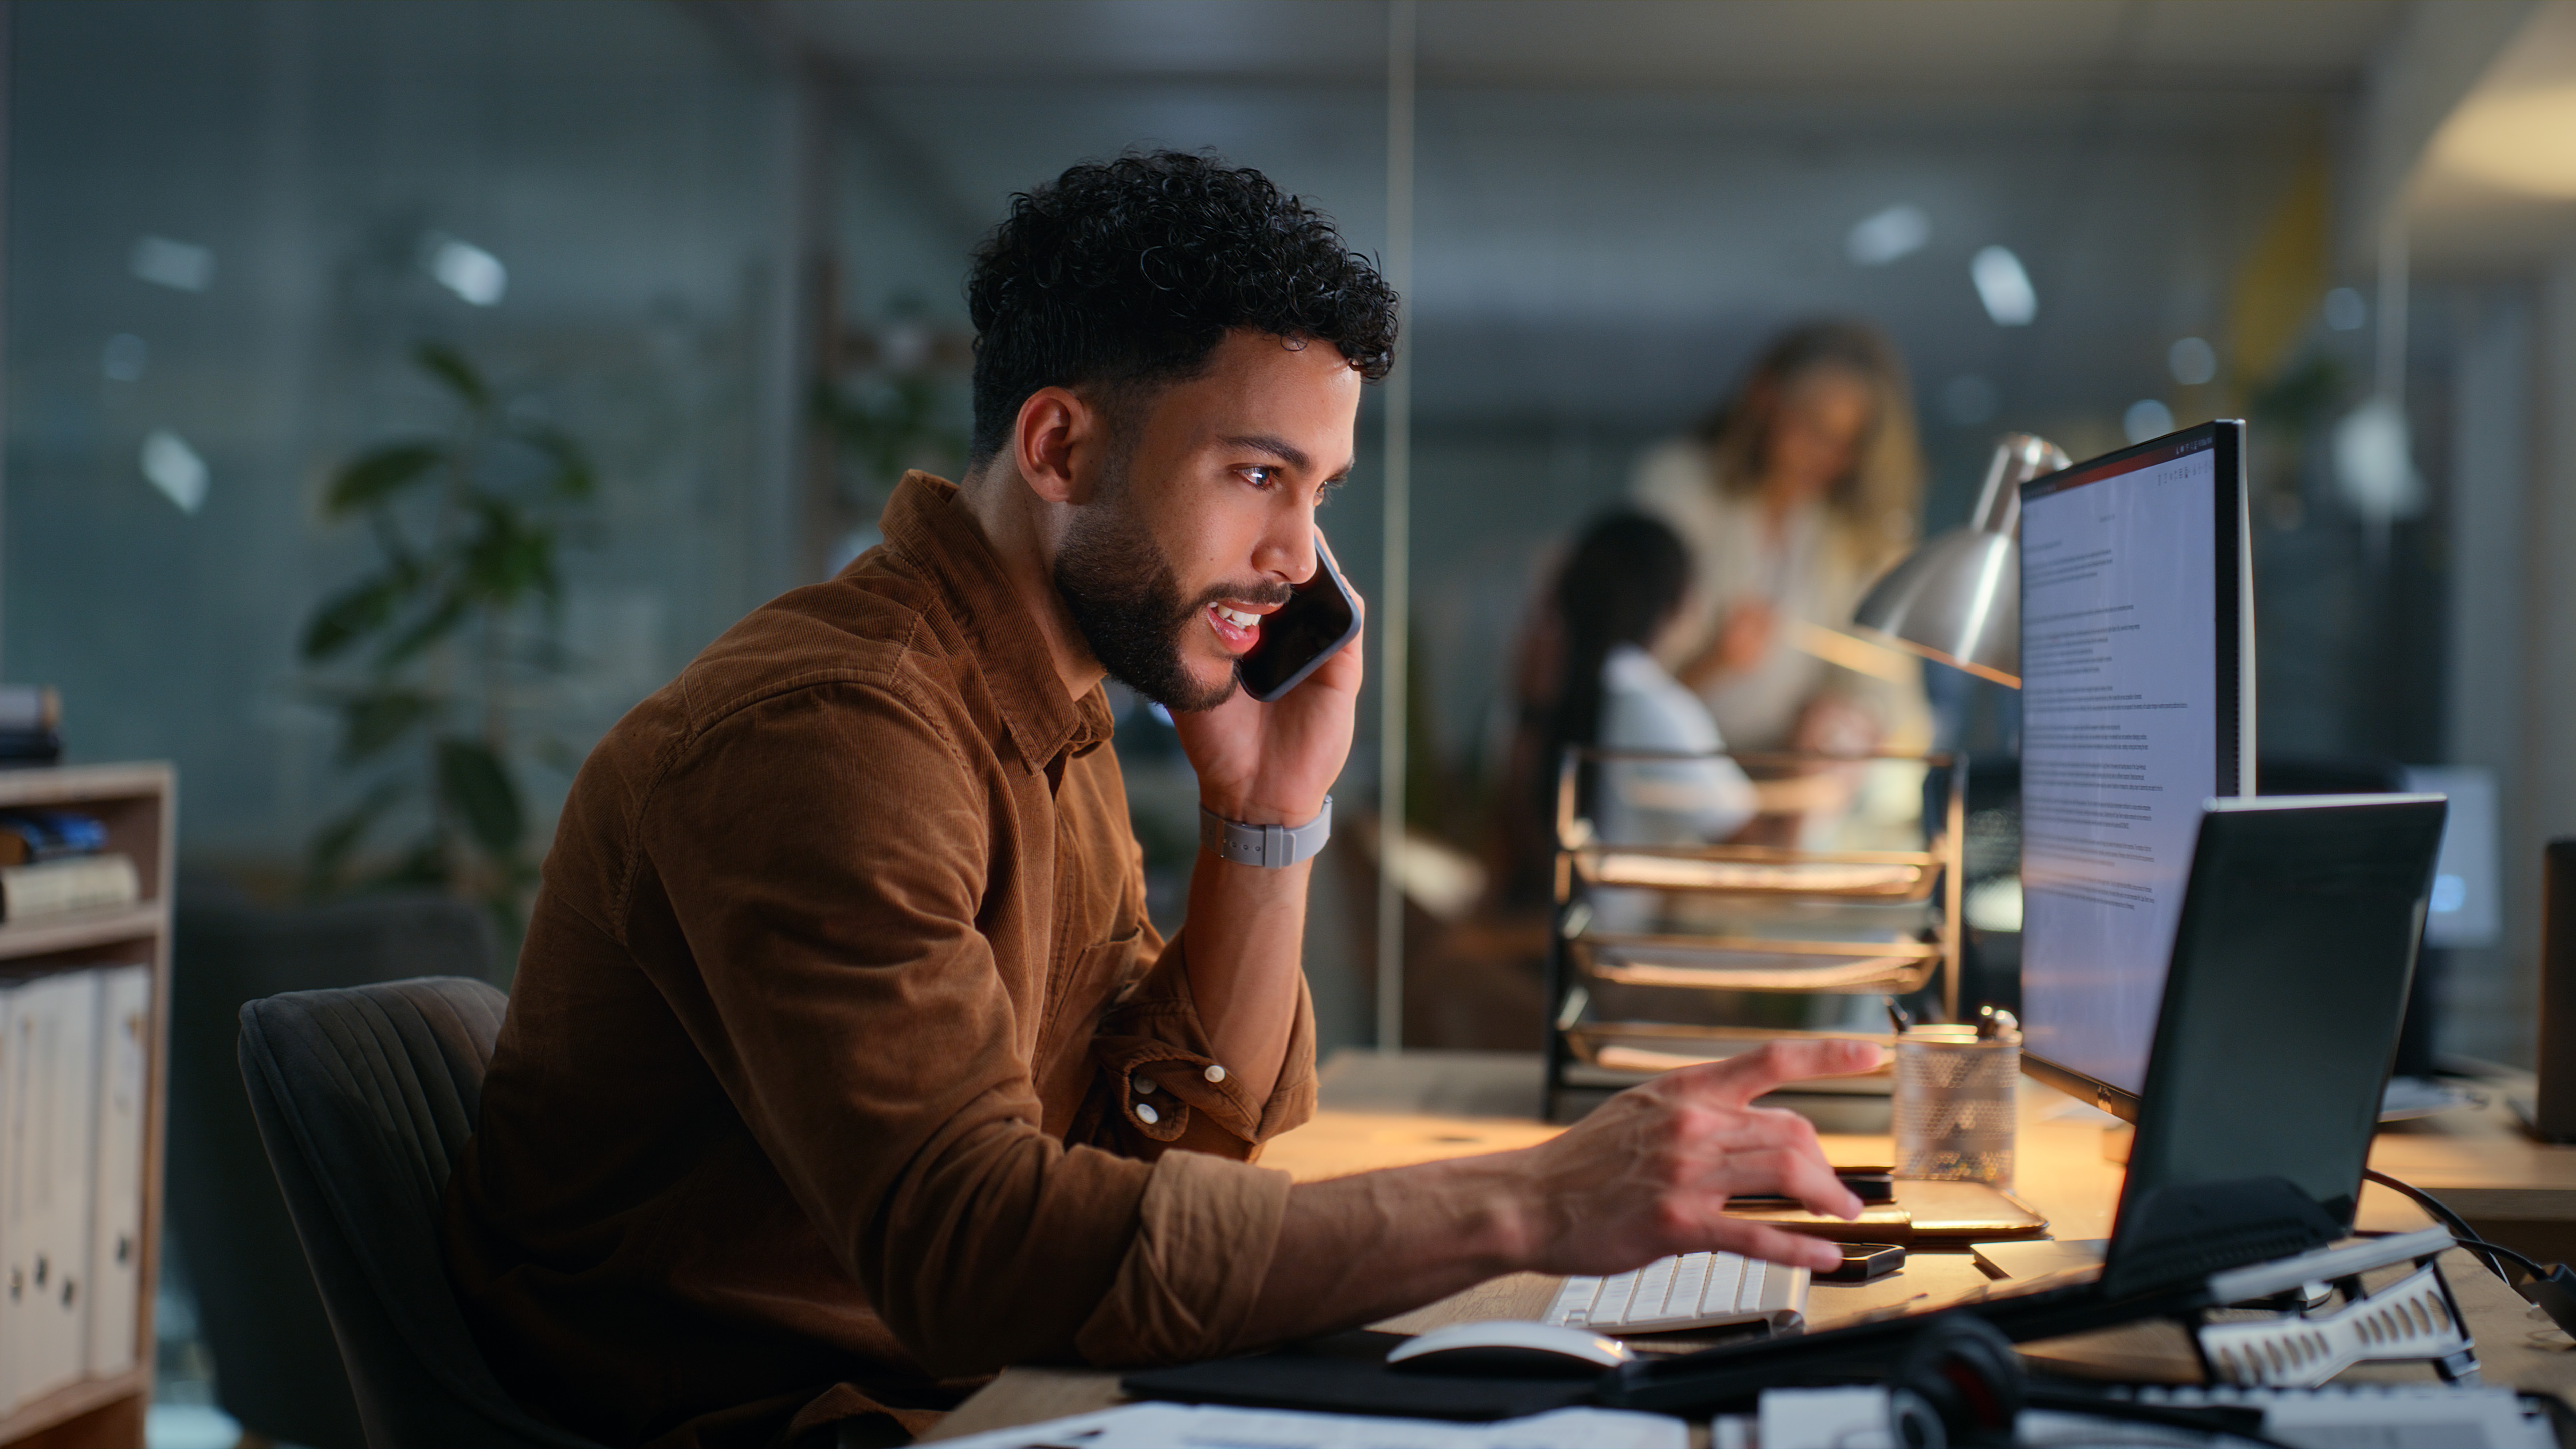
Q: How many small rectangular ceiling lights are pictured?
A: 5